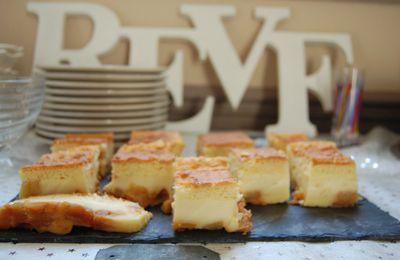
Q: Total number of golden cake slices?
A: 10